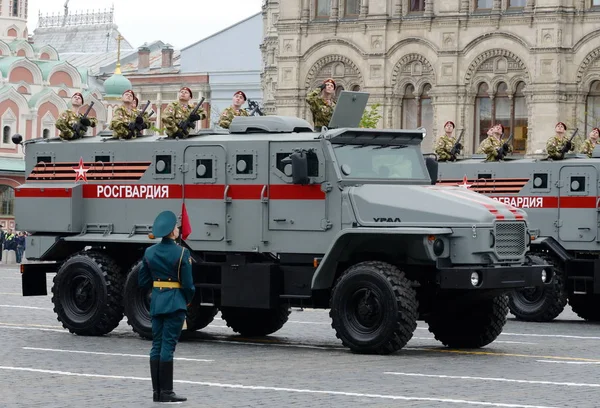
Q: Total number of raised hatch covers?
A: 1